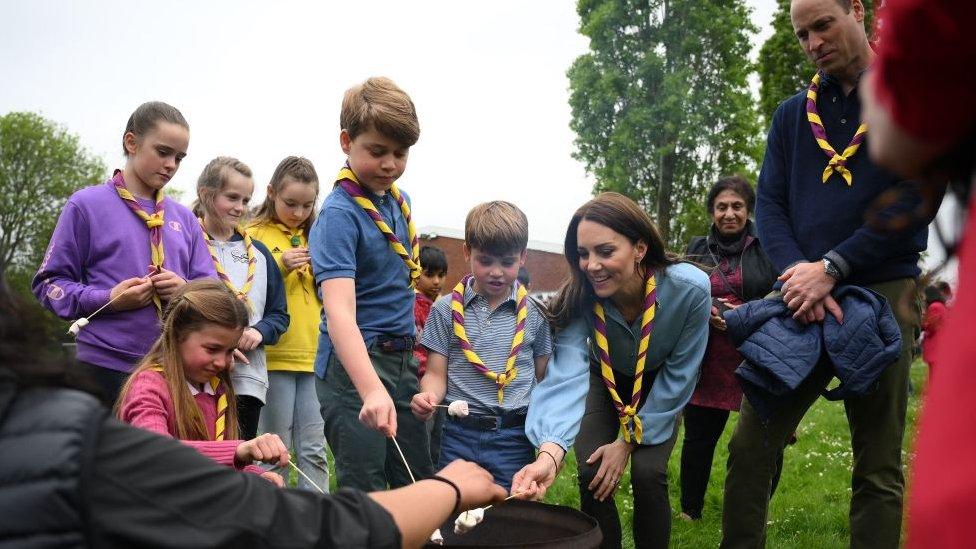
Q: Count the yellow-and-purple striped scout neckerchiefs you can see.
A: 8